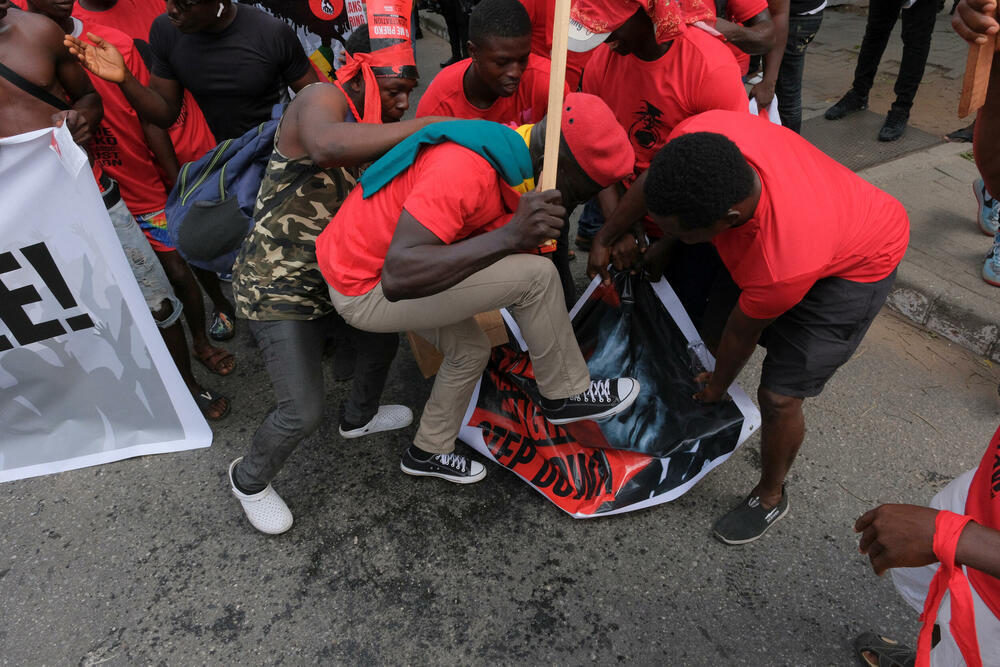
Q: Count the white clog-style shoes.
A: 2